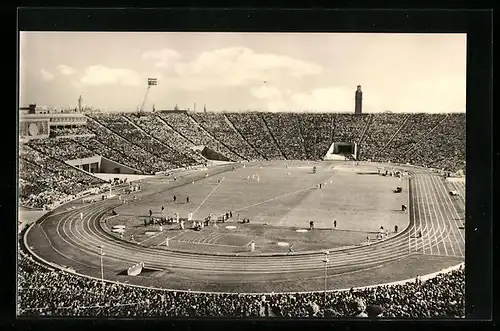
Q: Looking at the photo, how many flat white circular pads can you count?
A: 6